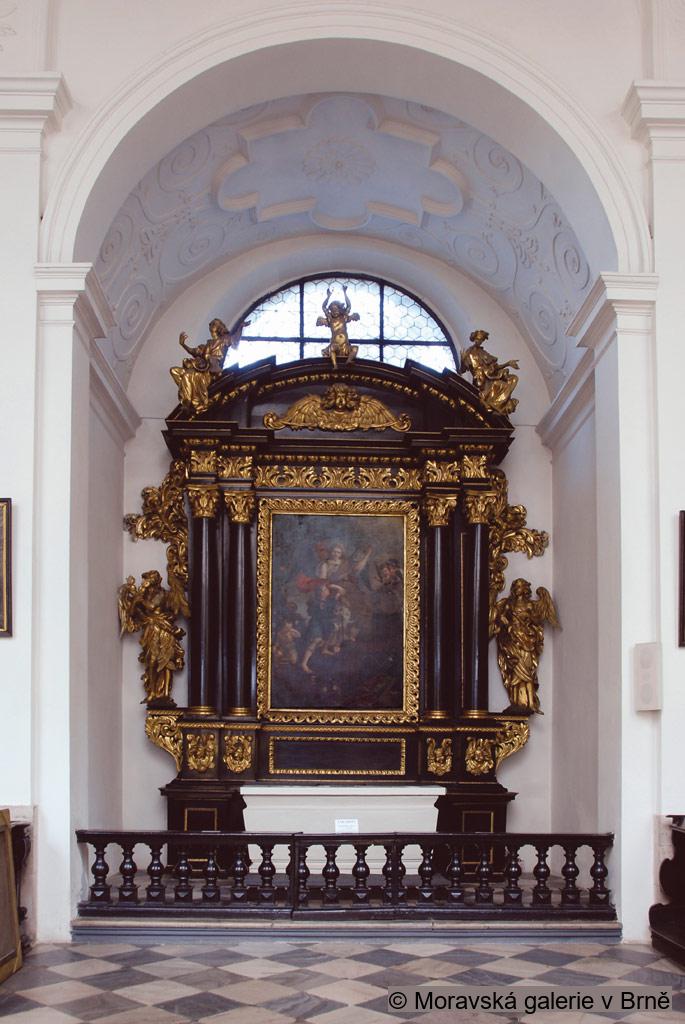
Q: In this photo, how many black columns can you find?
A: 4